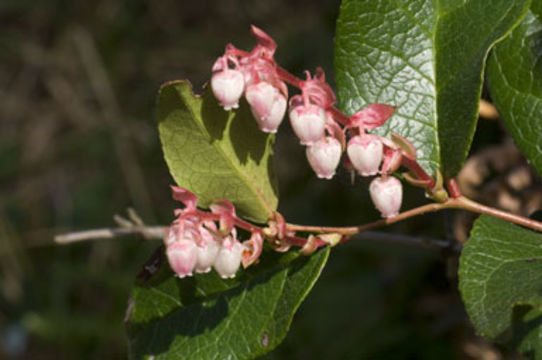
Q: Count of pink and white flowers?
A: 9